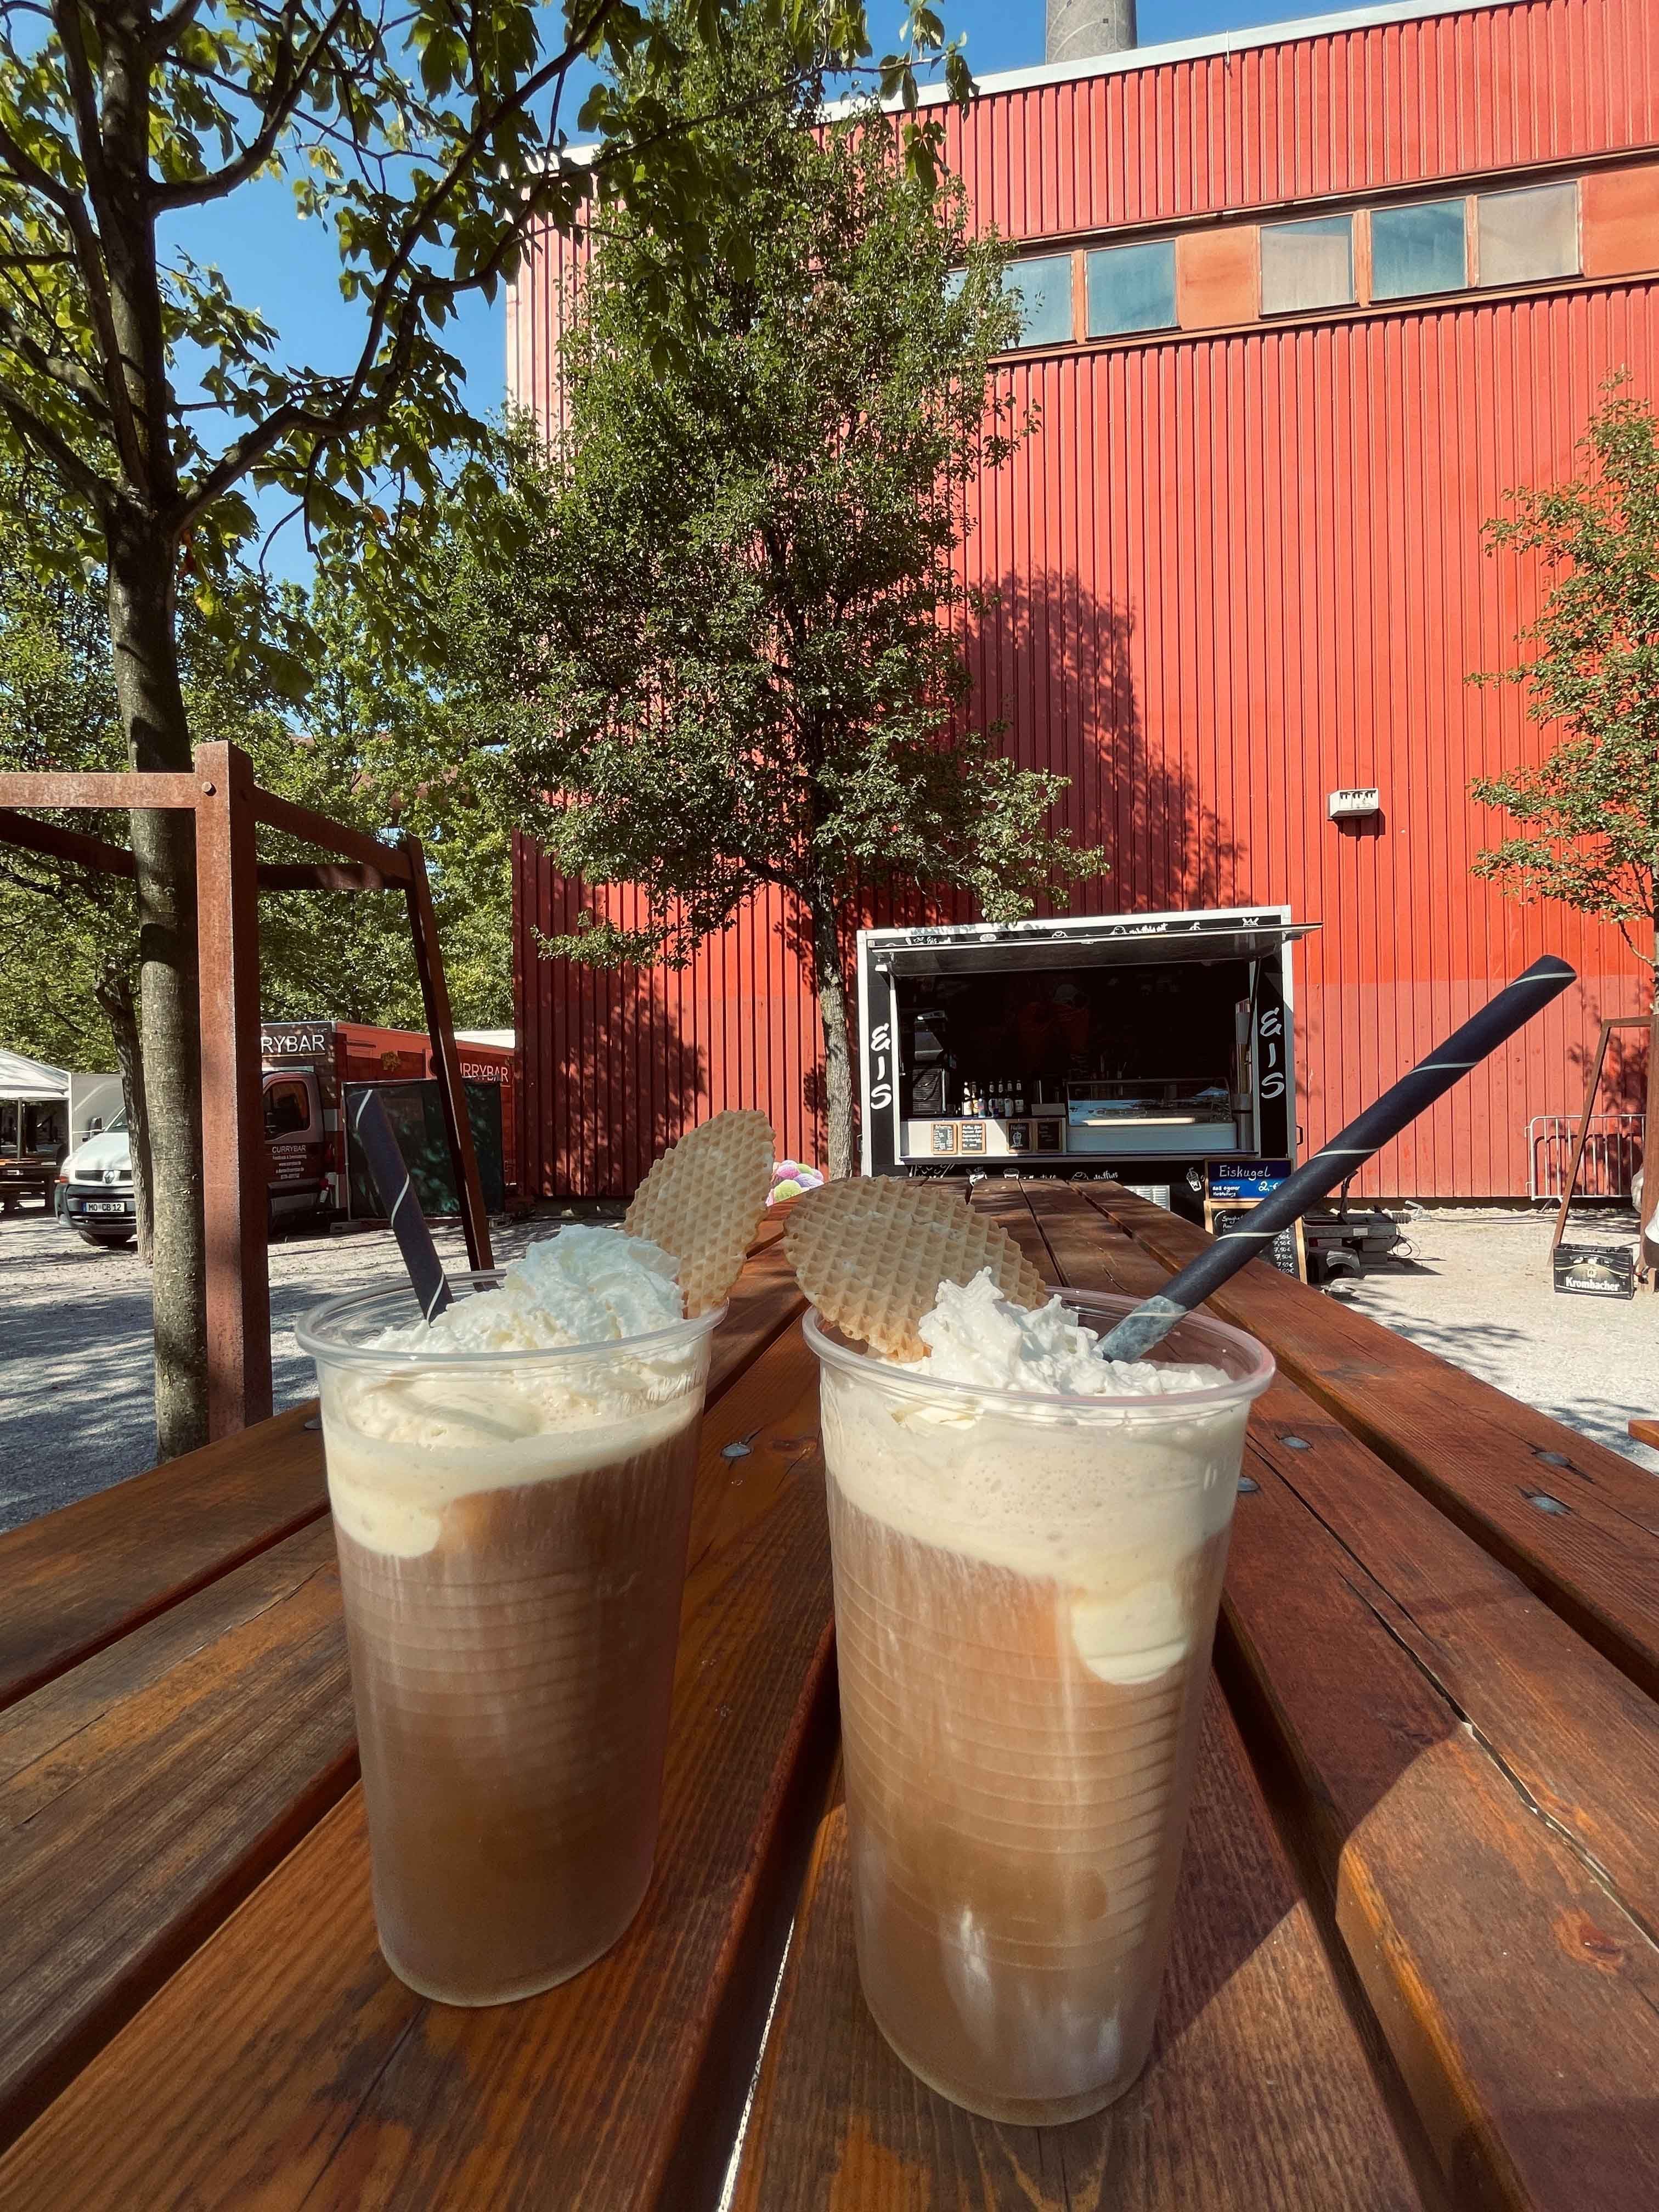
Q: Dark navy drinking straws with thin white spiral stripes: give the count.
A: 2